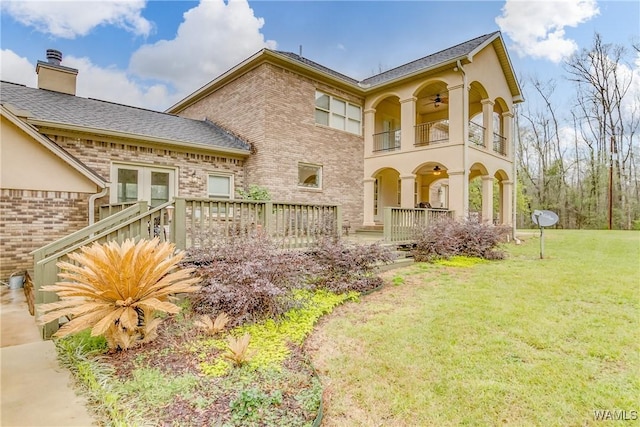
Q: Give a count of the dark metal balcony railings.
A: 4